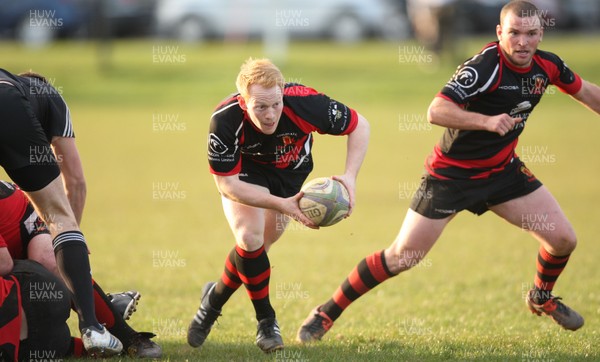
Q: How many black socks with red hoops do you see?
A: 4